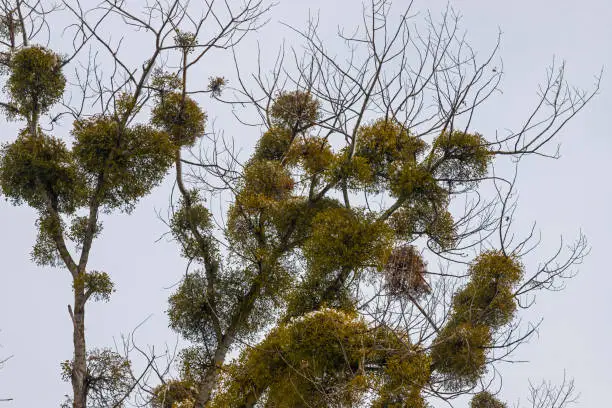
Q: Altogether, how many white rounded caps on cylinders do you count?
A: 0